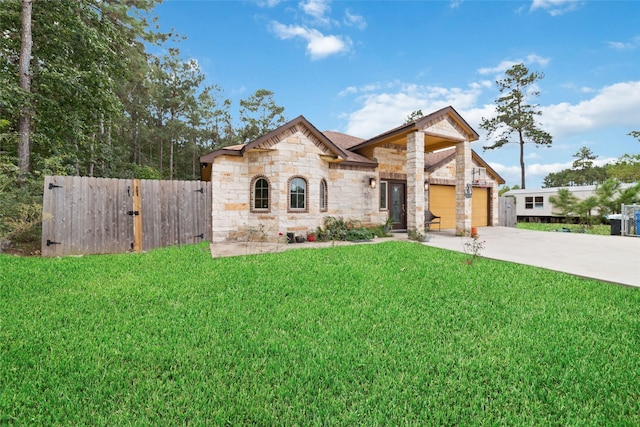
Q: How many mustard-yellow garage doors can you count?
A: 2